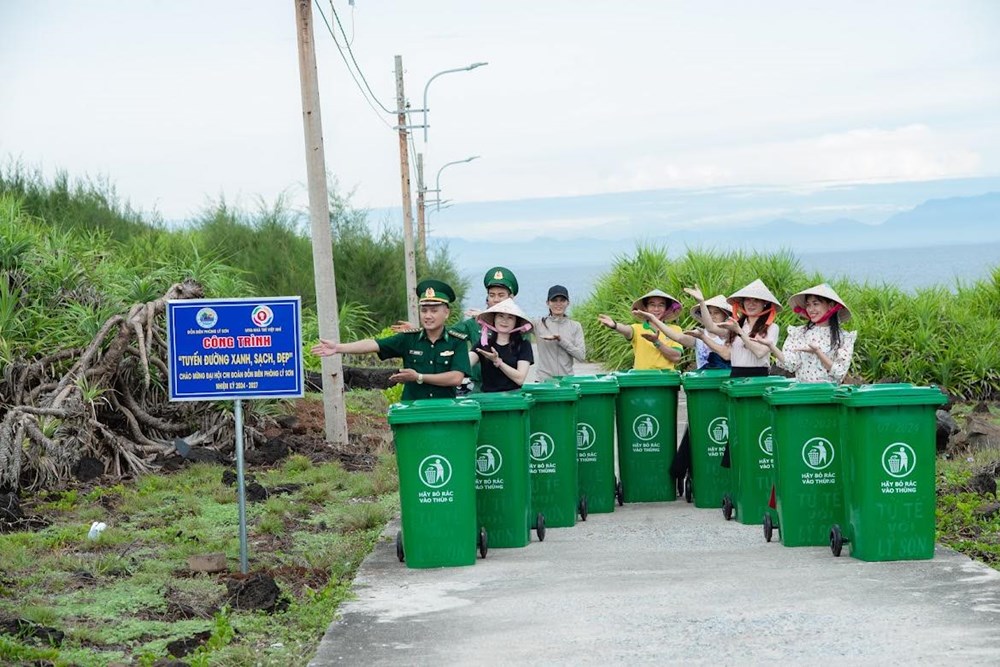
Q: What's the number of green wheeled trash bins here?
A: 9